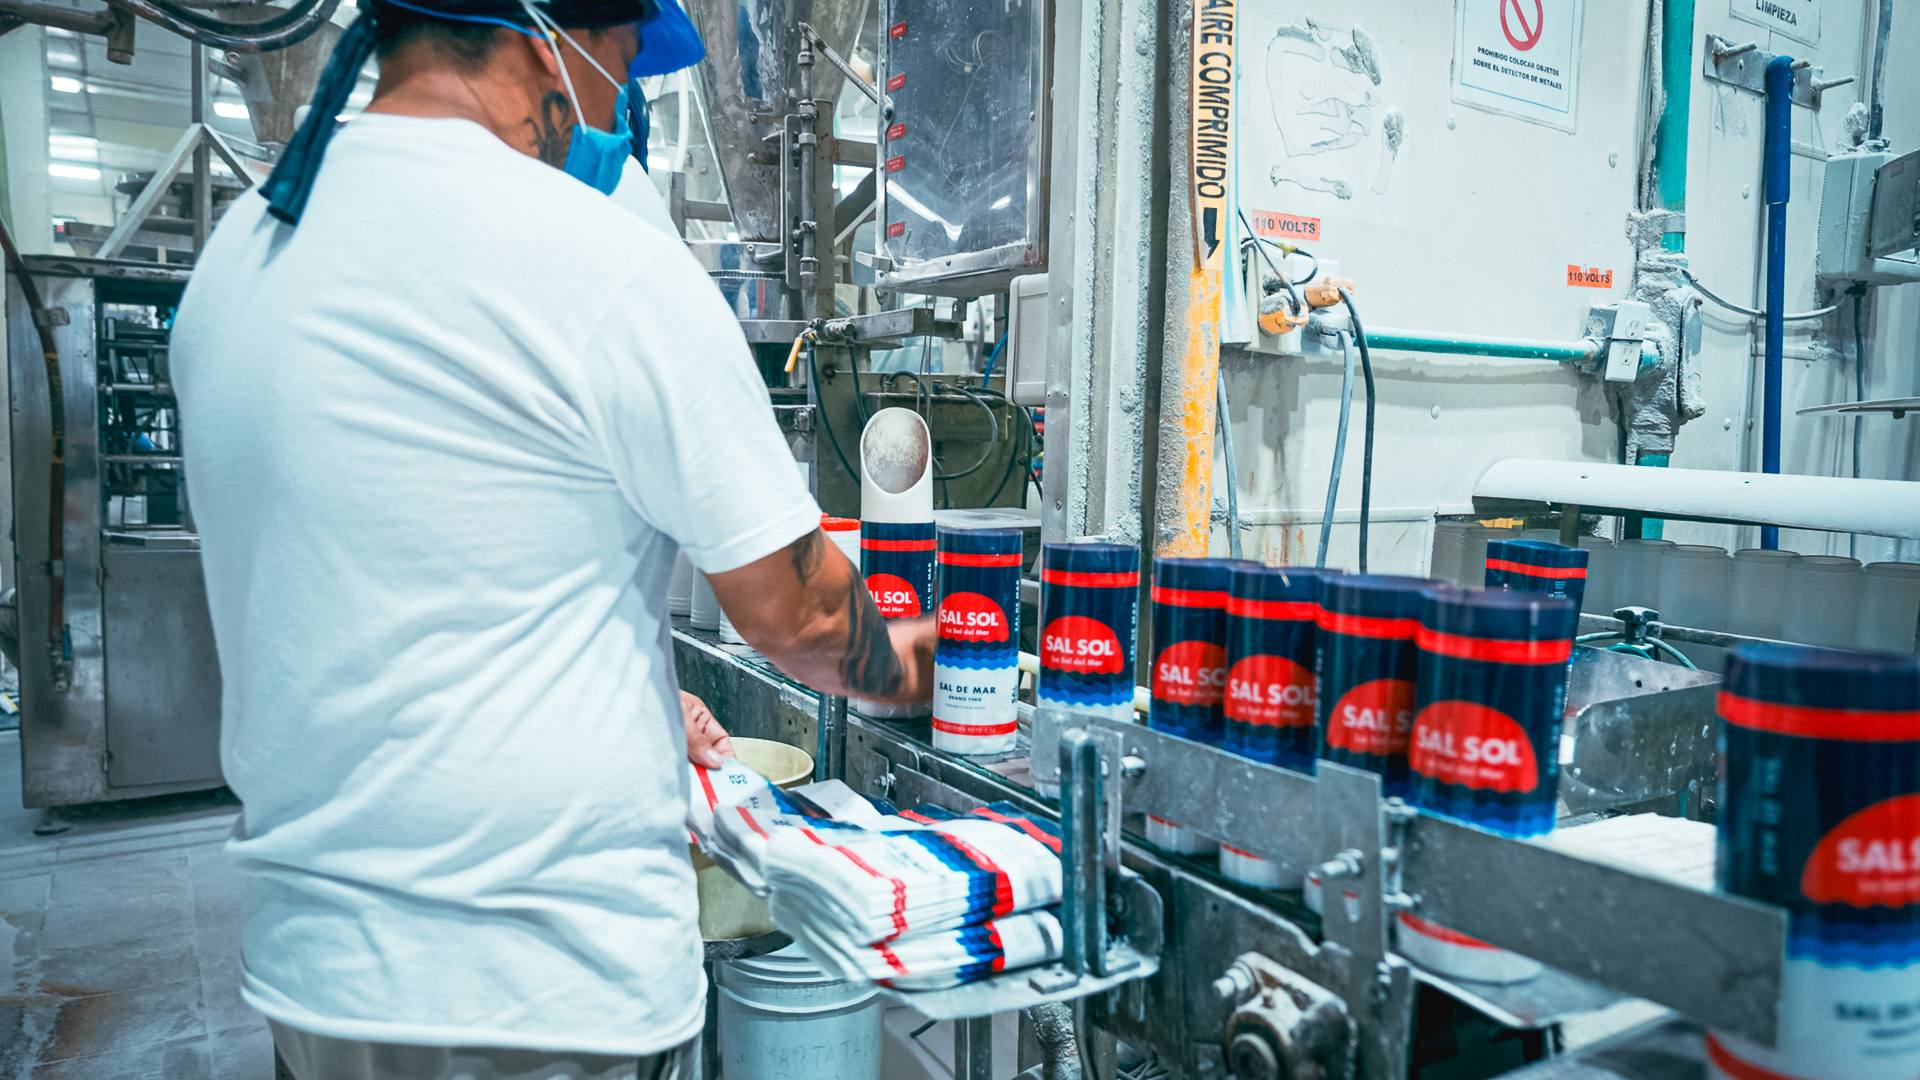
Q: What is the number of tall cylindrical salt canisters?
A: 9